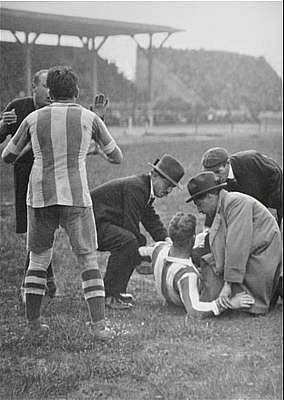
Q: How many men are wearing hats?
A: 3